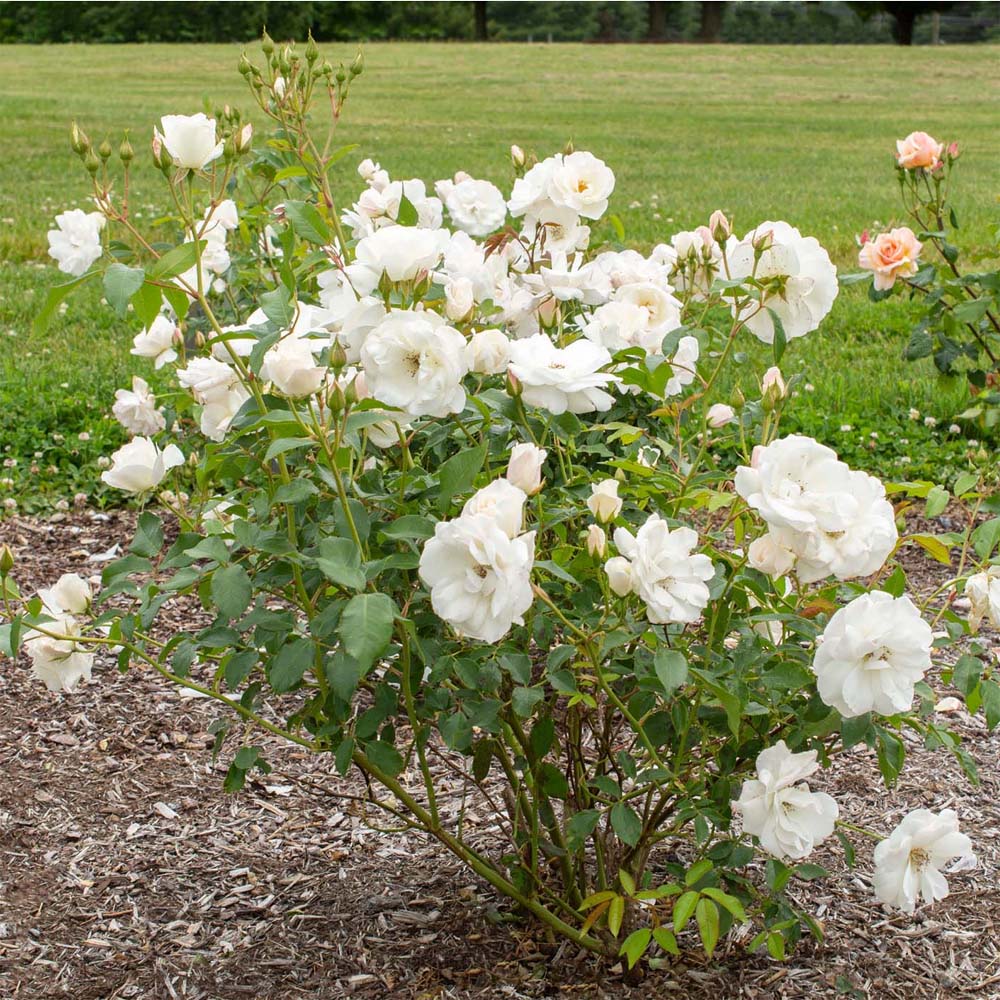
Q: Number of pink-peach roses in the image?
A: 2